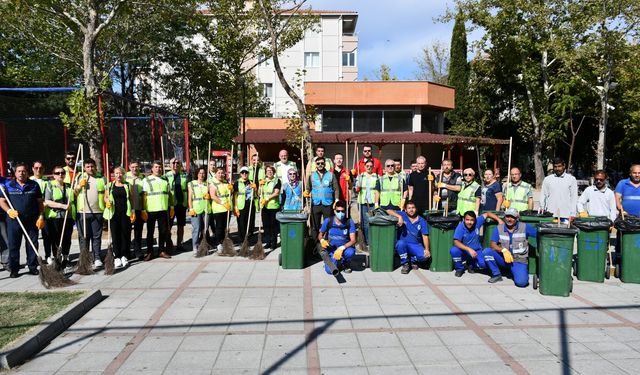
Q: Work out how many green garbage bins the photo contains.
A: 8